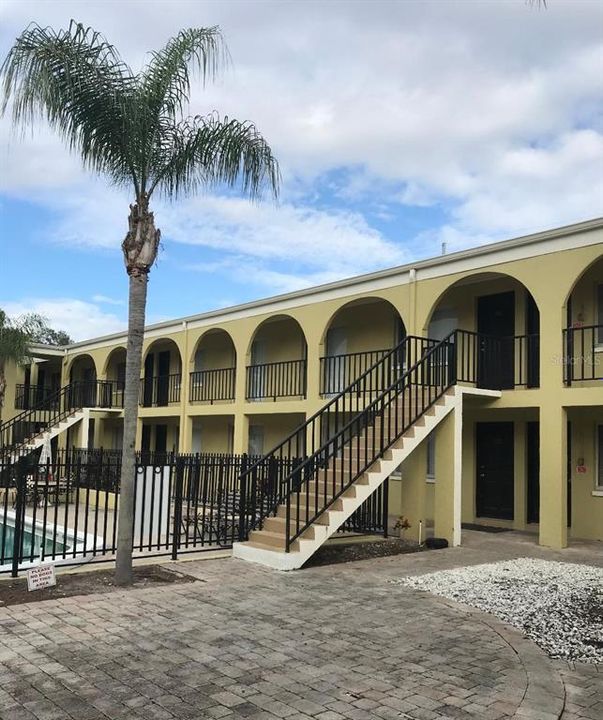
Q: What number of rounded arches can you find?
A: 8